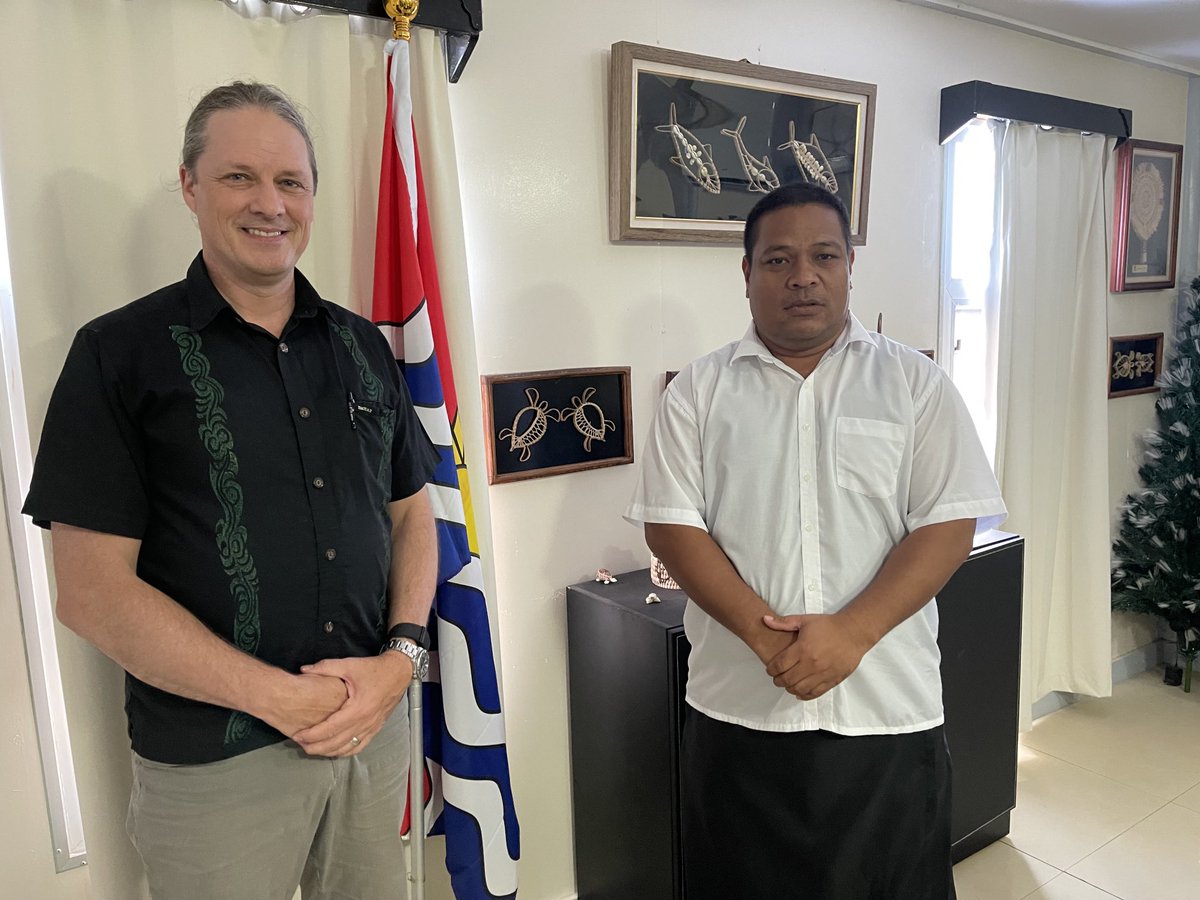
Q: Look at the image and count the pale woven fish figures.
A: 3